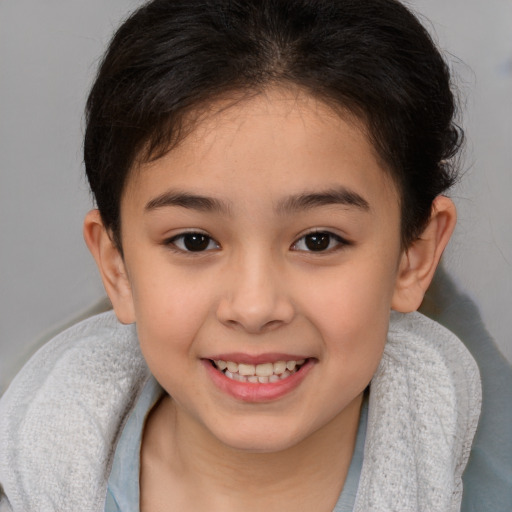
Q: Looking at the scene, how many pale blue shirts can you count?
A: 1